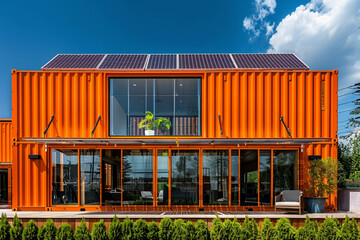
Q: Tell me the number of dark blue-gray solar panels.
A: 5